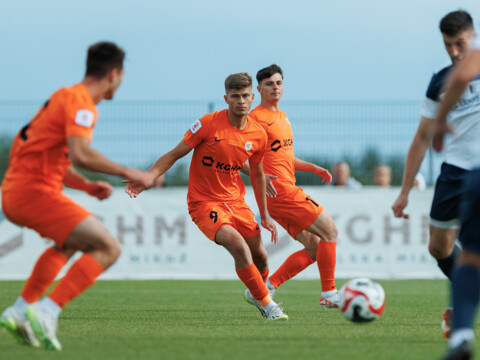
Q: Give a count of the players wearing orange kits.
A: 3